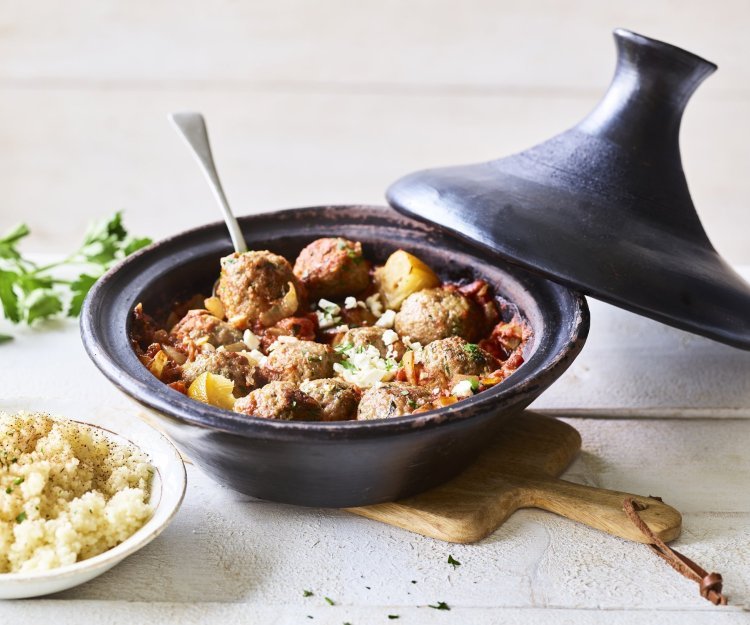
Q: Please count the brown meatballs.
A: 11